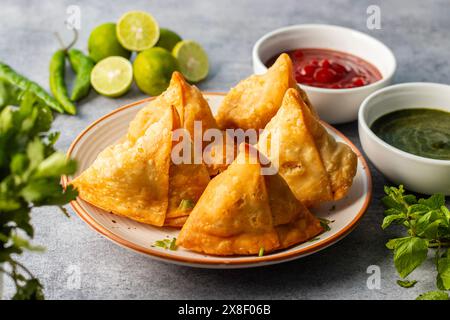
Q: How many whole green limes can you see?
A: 3